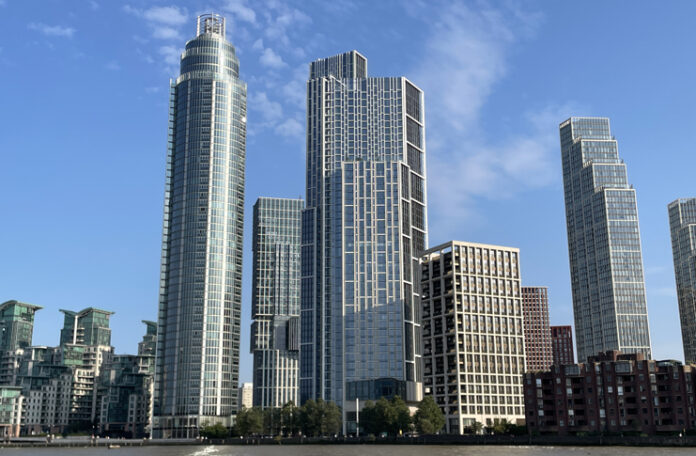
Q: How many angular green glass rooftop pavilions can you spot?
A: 3